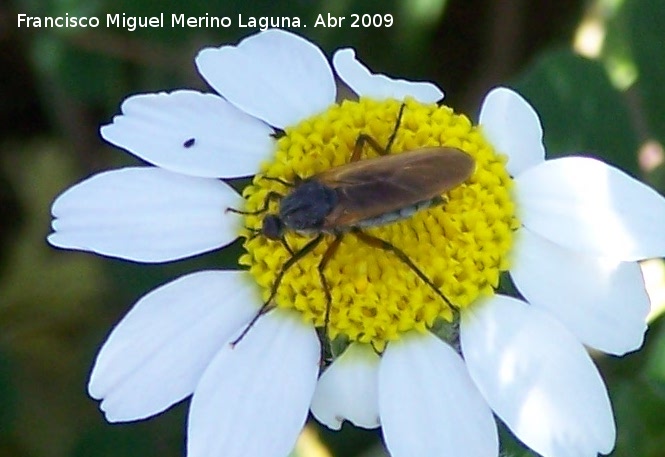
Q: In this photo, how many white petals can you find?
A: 12